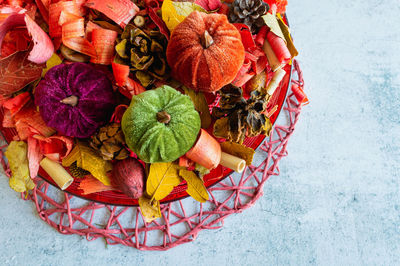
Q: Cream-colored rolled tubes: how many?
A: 3